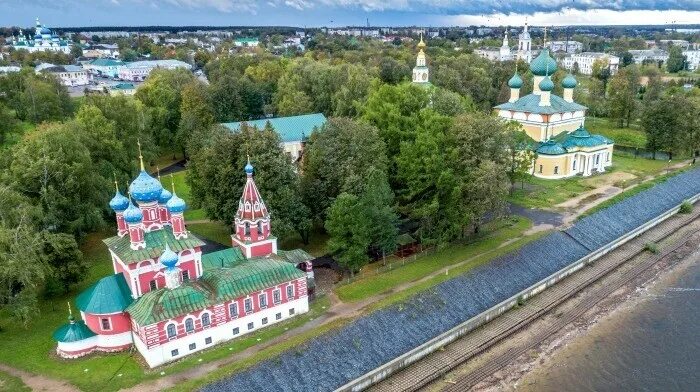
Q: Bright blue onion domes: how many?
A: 7